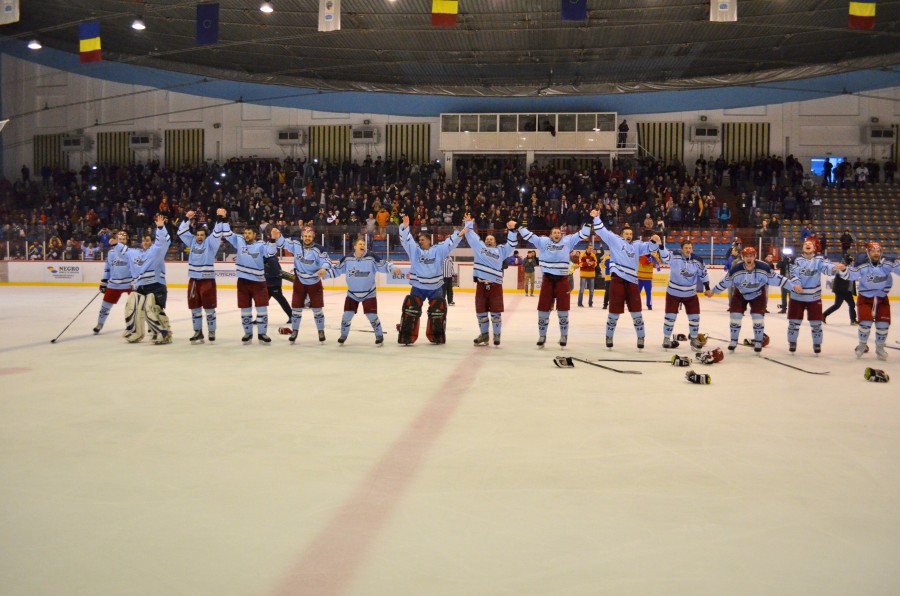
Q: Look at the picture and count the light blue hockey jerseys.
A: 14